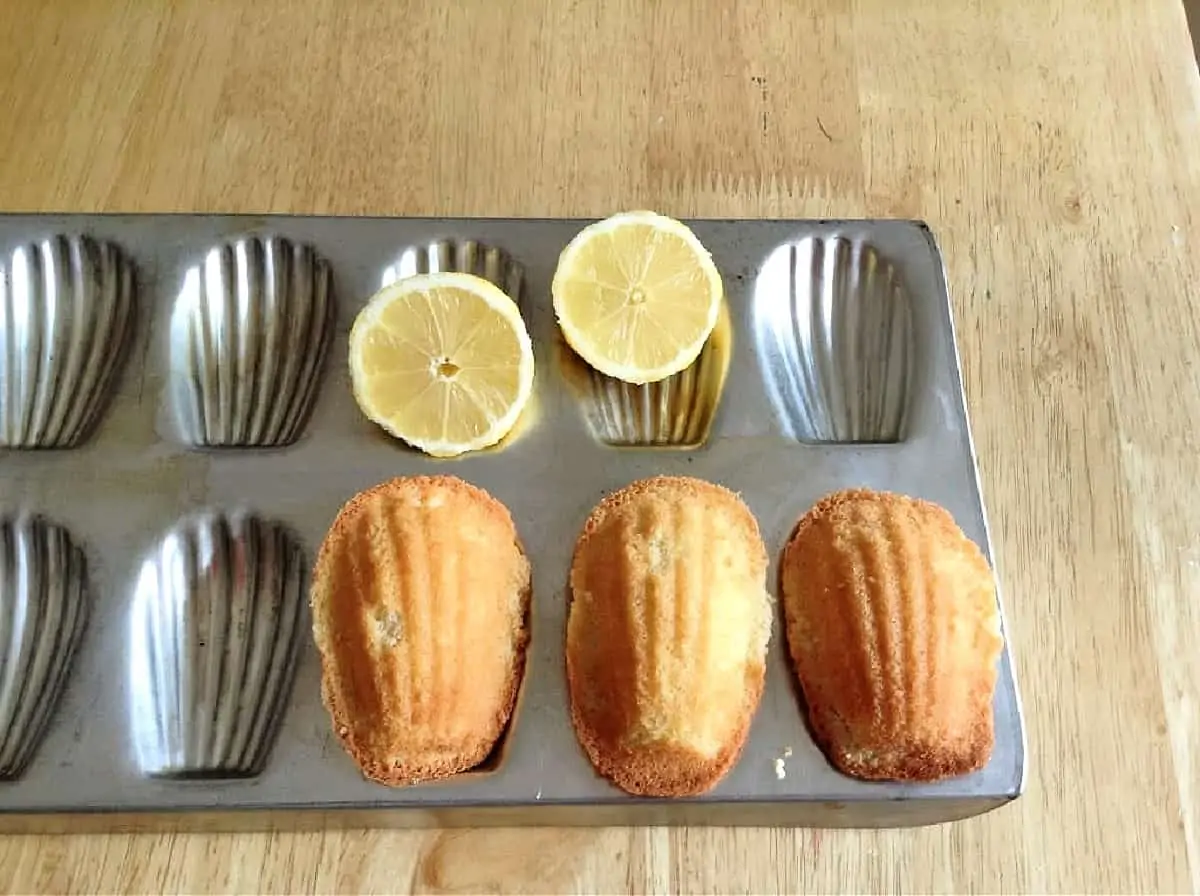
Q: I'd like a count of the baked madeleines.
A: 3